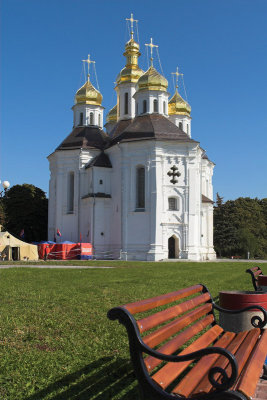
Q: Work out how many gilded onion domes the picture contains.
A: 5